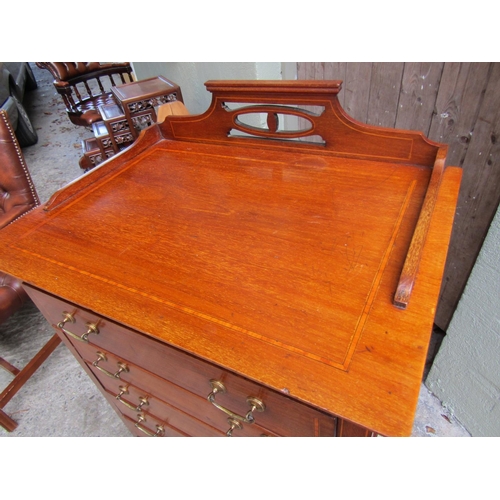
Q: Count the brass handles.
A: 6